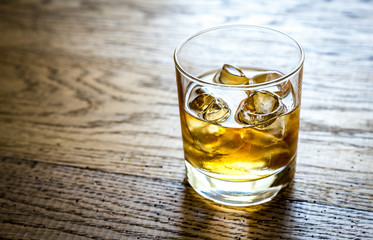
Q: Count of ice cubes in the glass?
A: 4